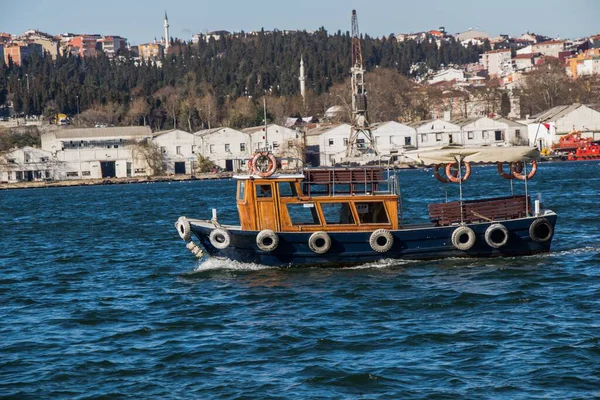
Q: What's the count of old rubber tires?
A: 8